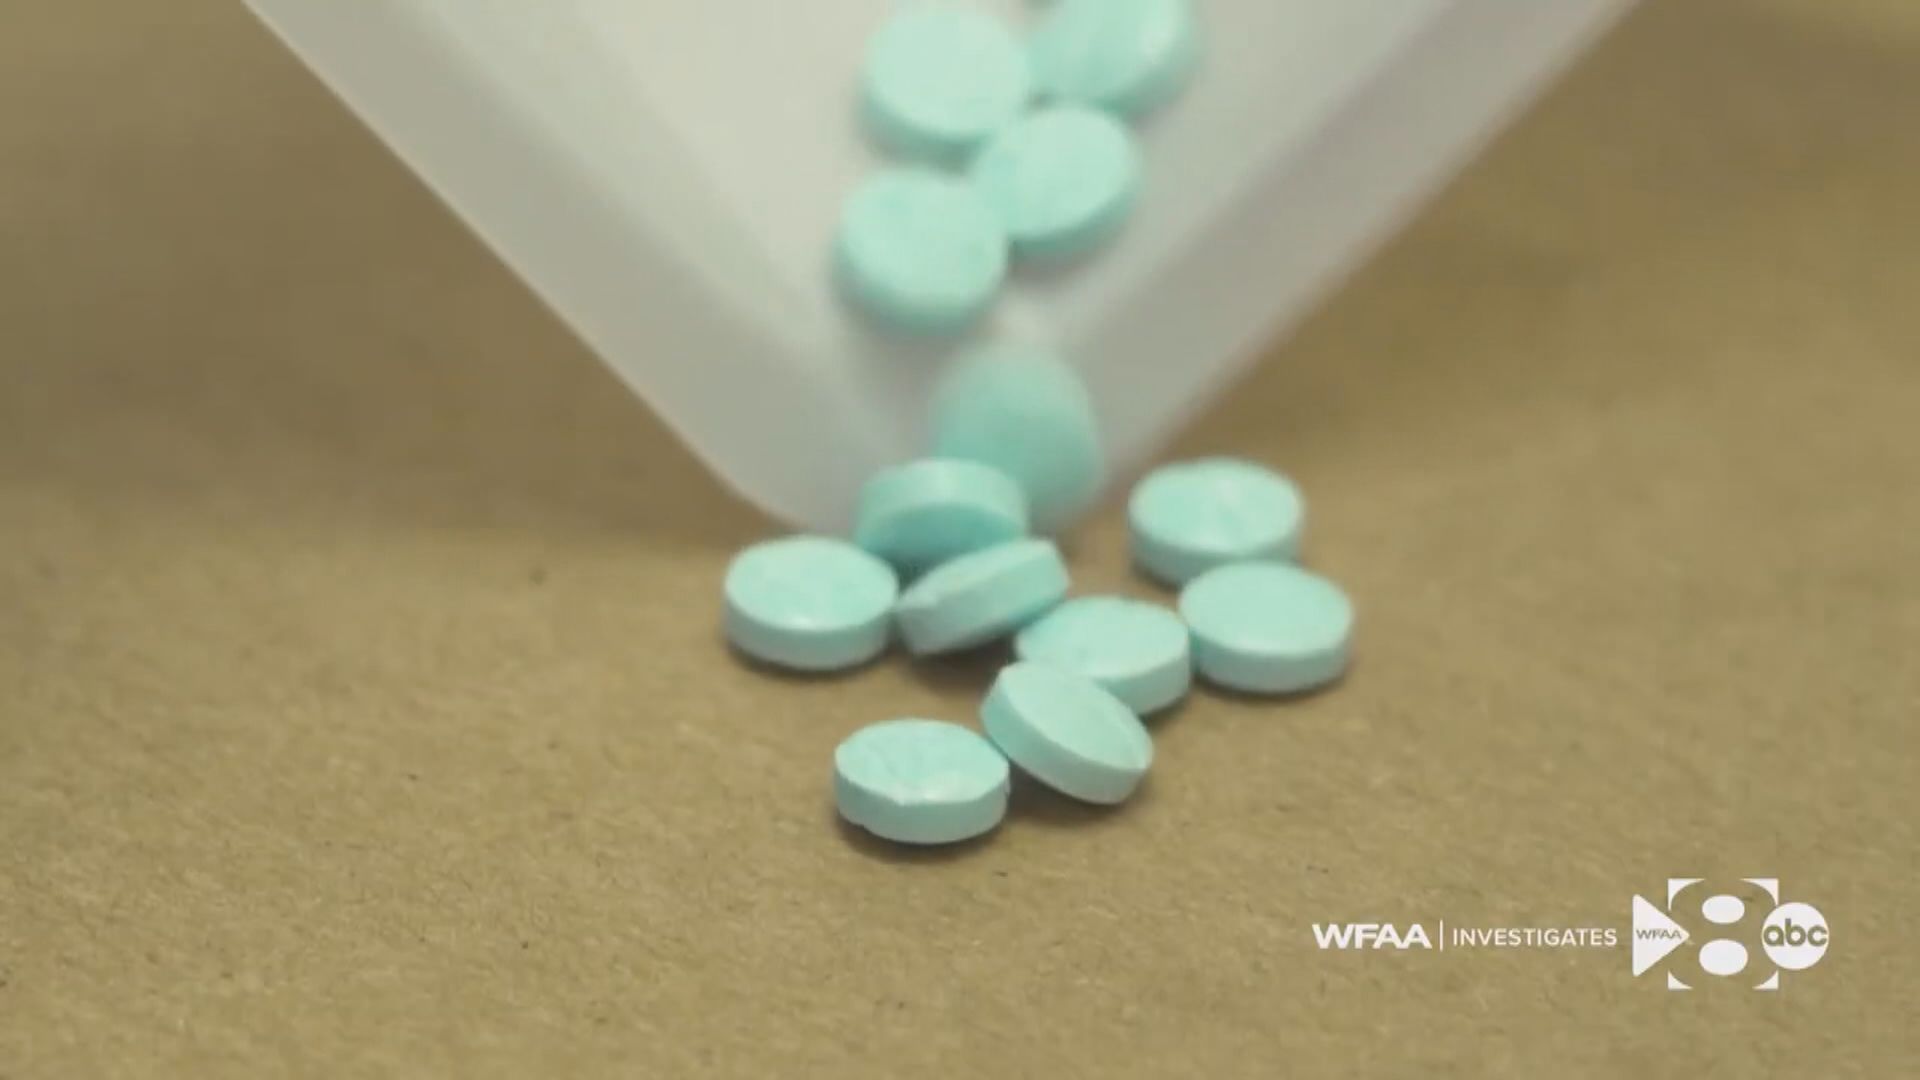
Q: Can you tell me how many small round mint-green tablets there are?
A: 13